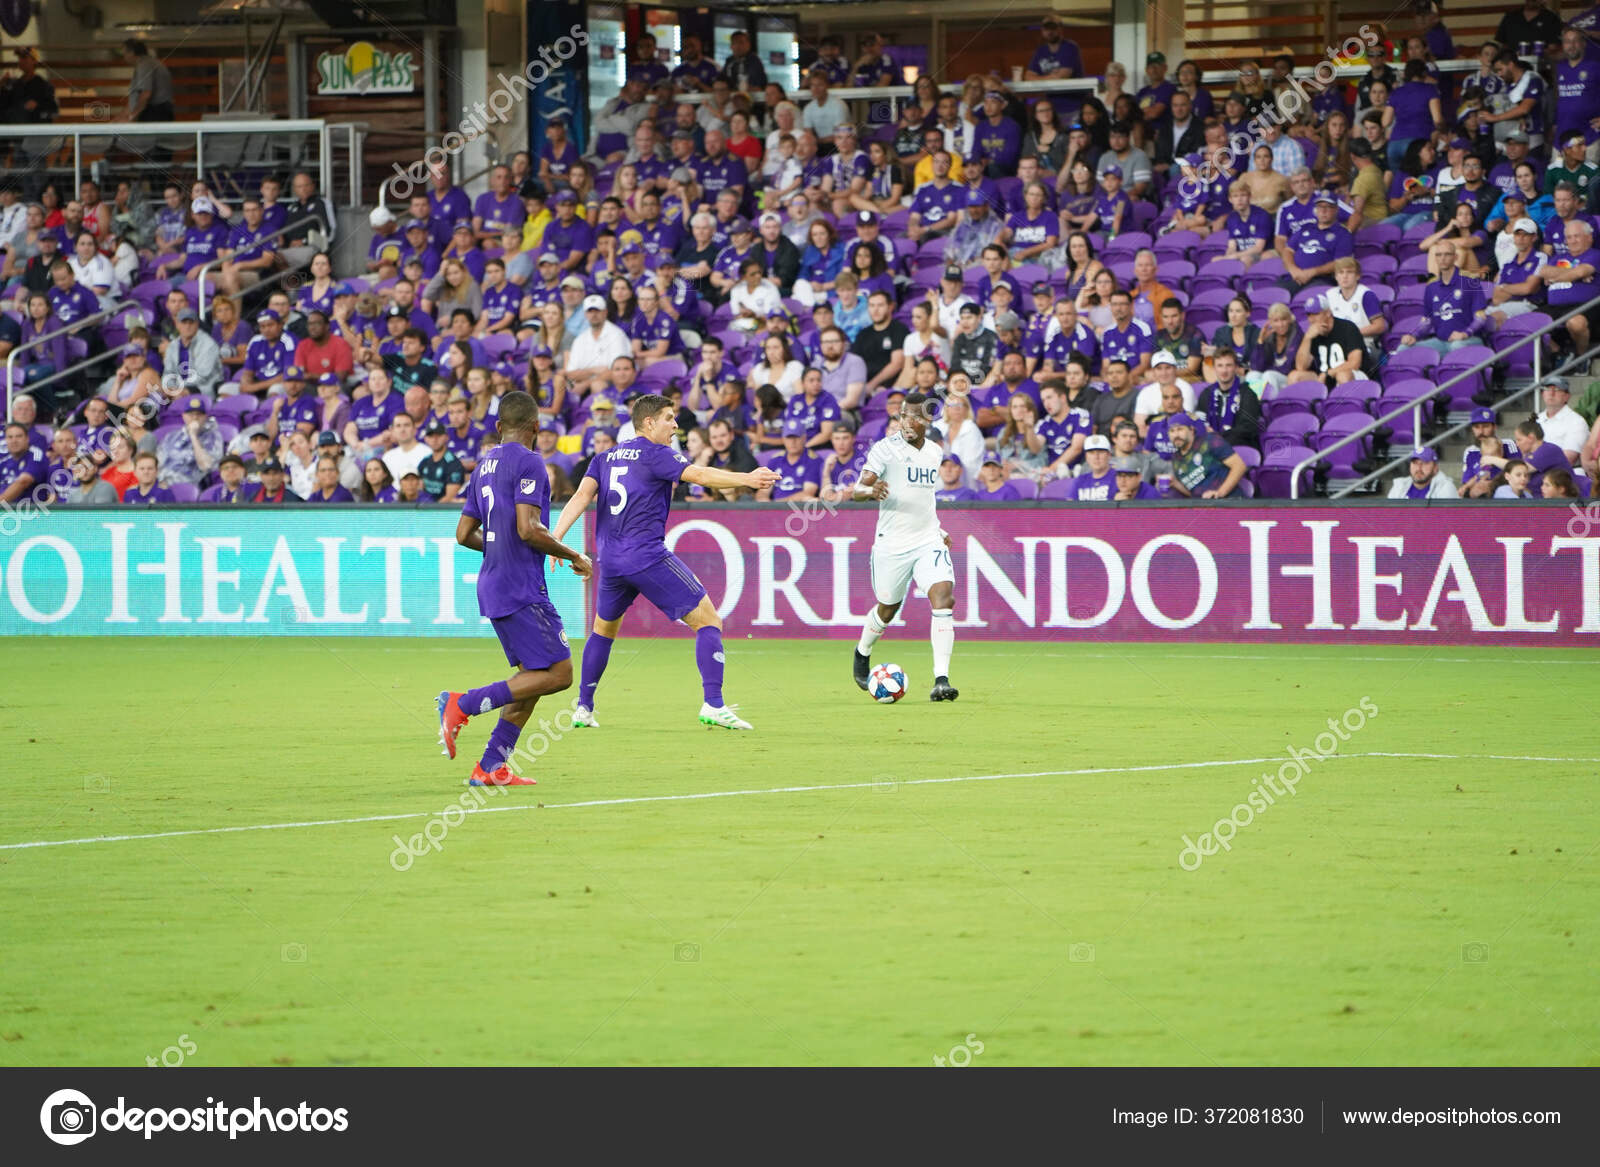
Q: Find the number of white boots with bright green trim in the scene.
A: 2